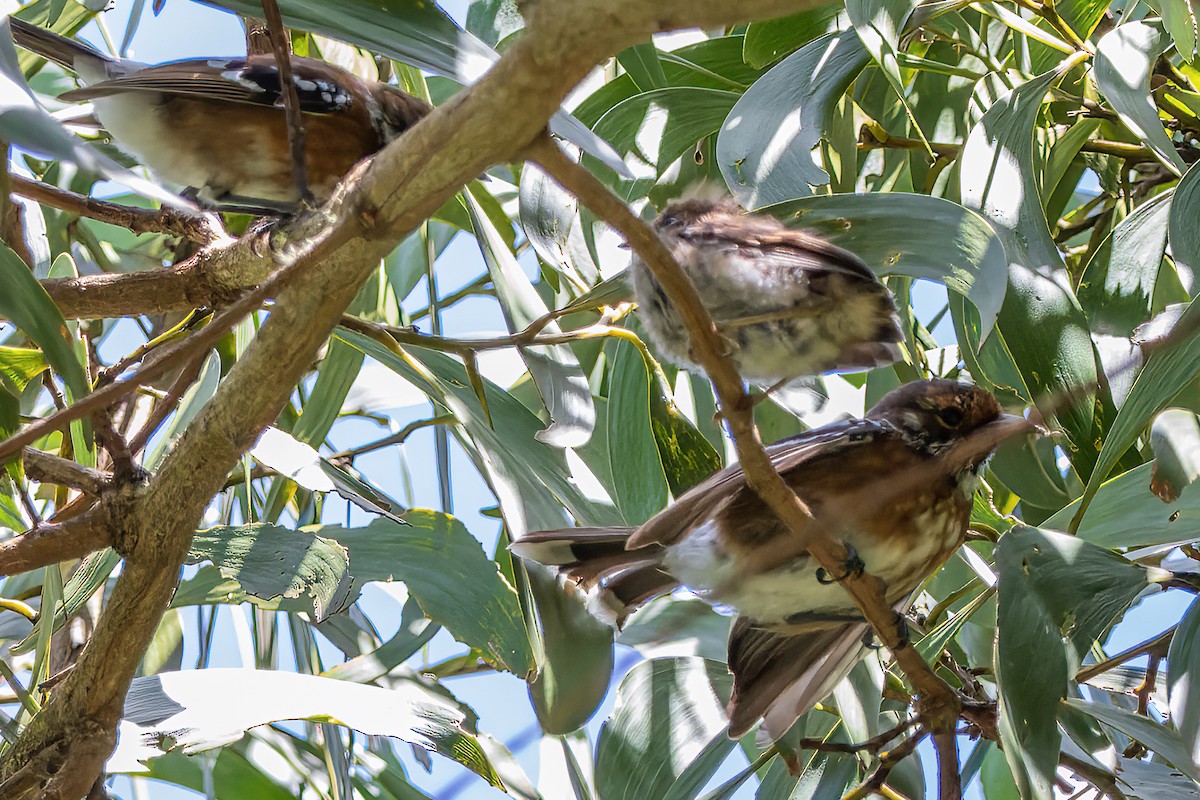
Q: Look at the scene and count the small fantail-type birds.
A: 3